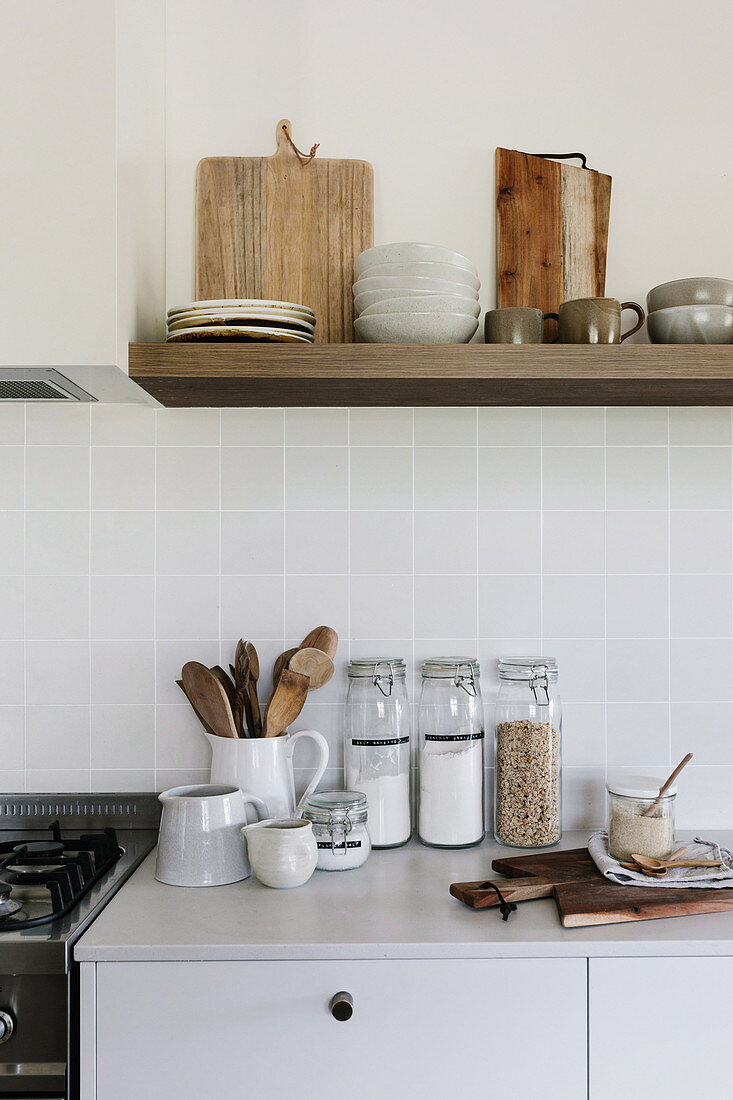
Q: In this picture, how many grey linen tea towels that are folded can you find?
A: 1